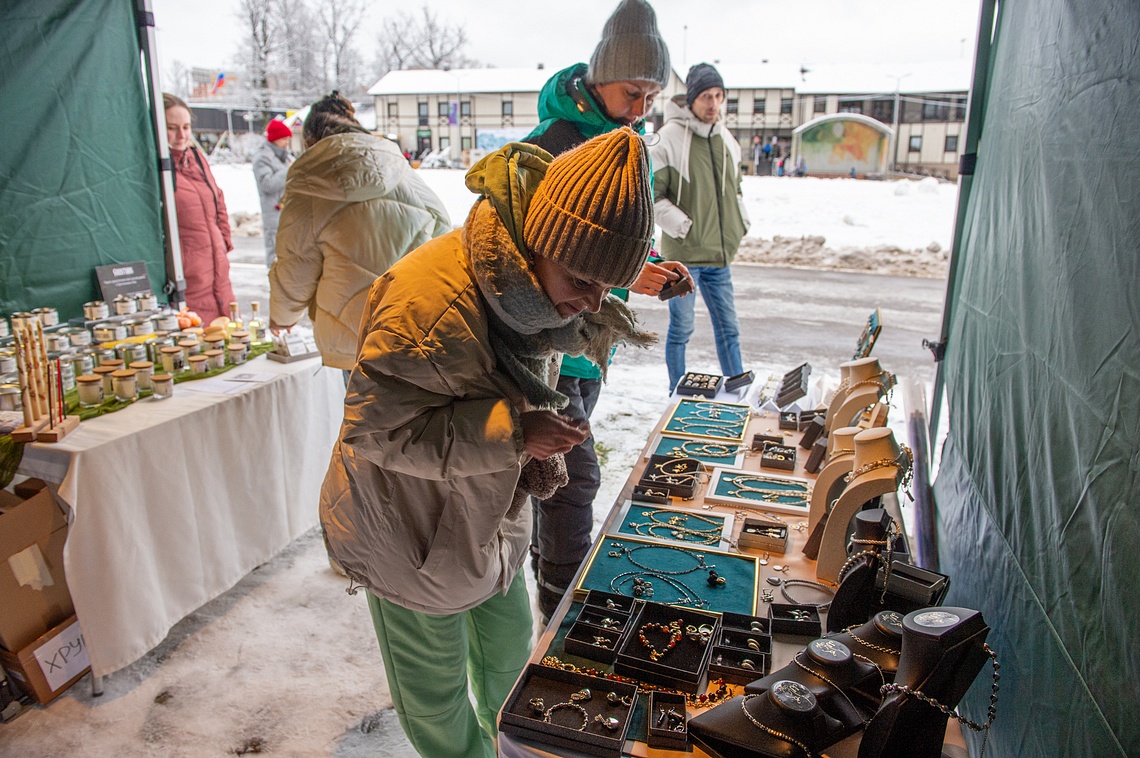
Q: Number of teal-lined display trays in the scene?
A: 5